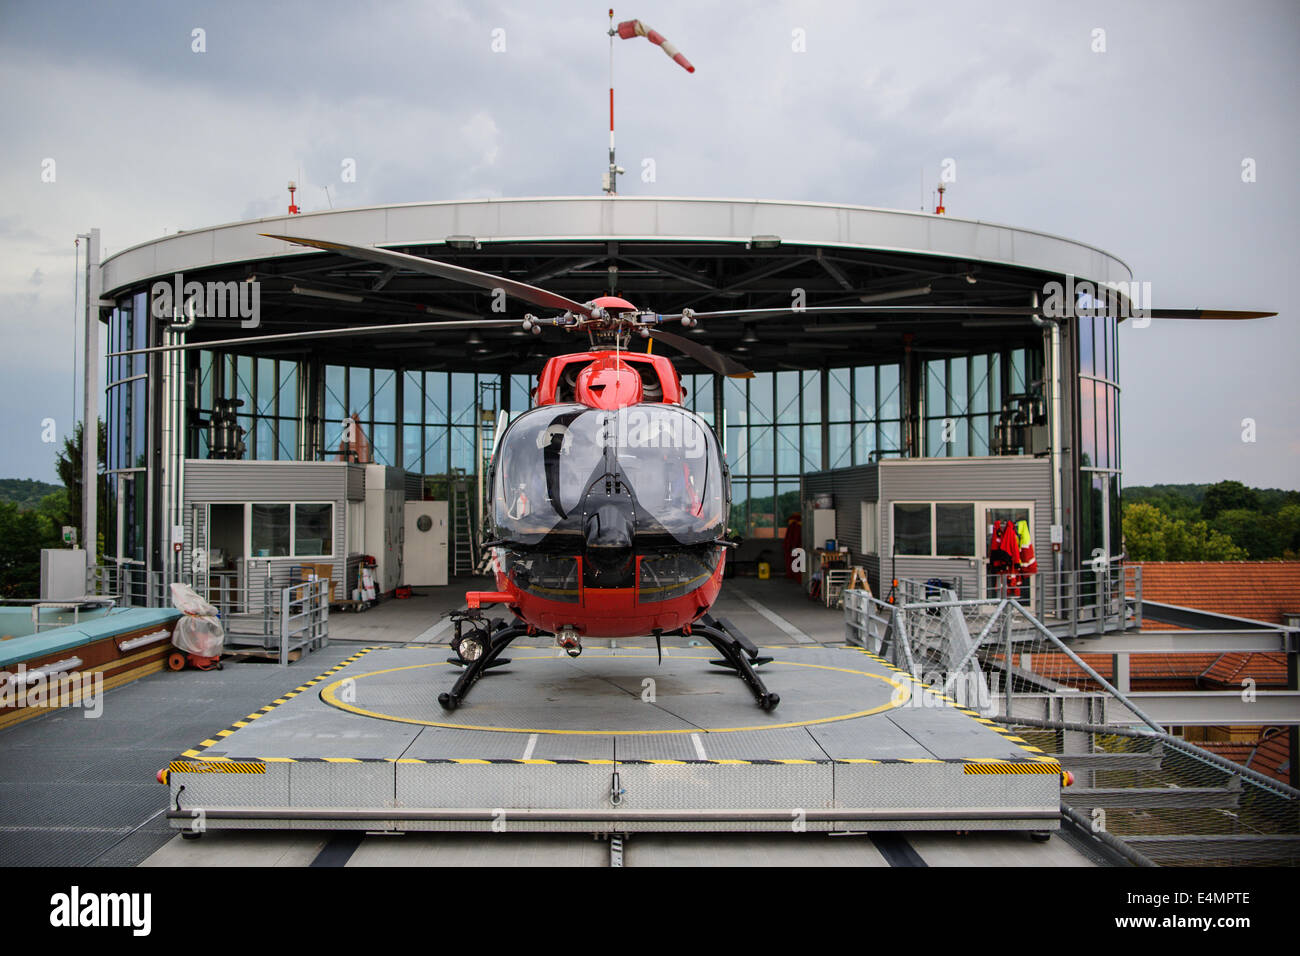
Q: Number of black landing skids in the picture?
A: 2